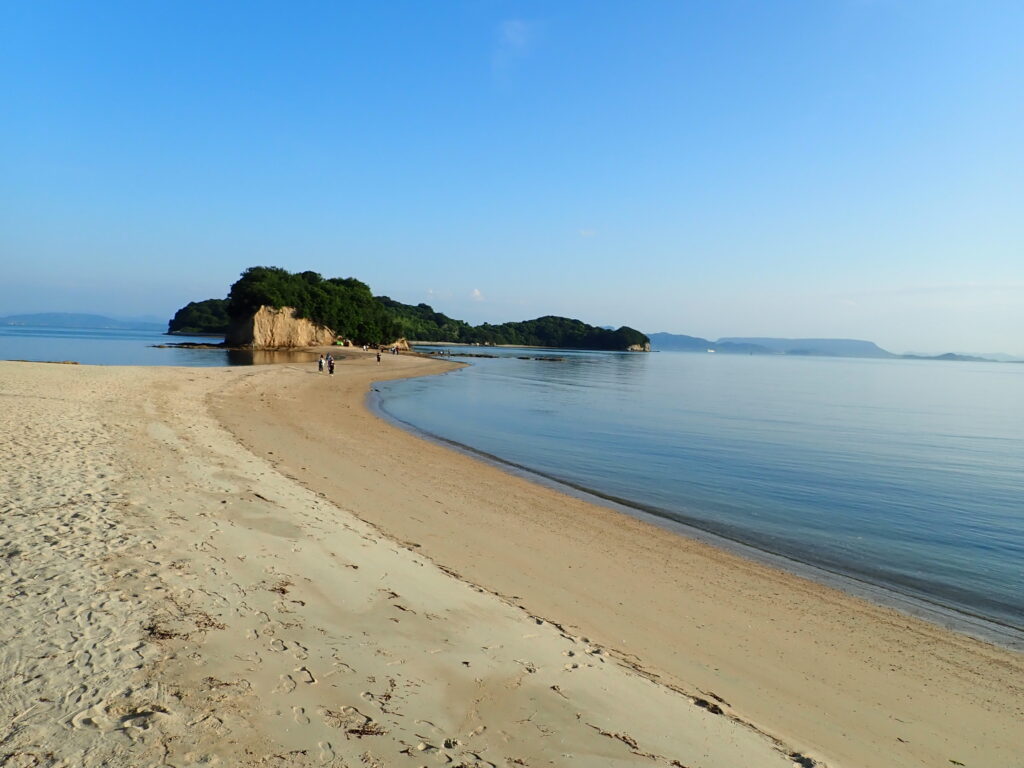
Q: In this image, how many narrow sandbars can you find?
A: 1